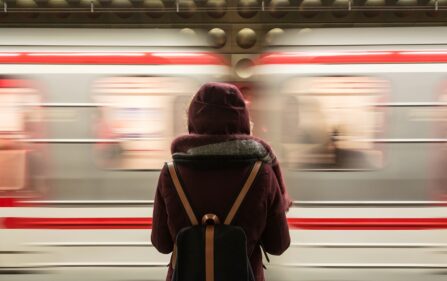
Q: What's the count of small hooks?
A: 6